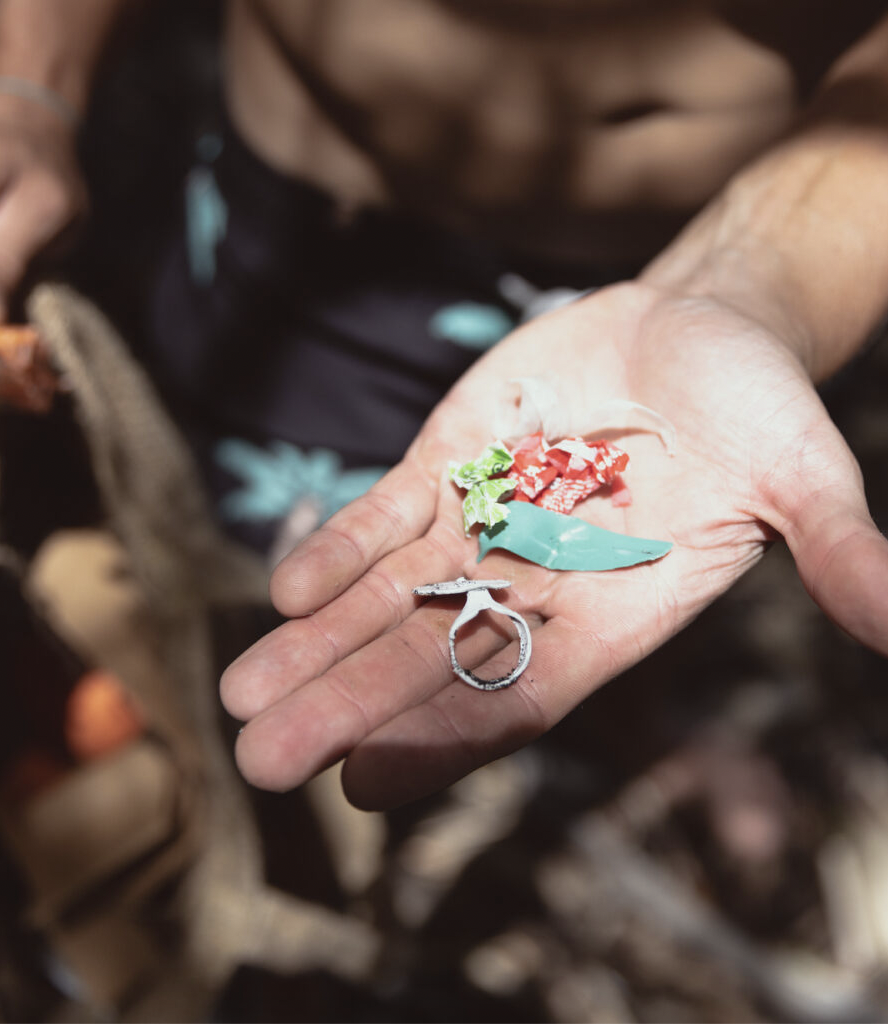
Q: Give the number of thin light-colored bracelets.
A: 1